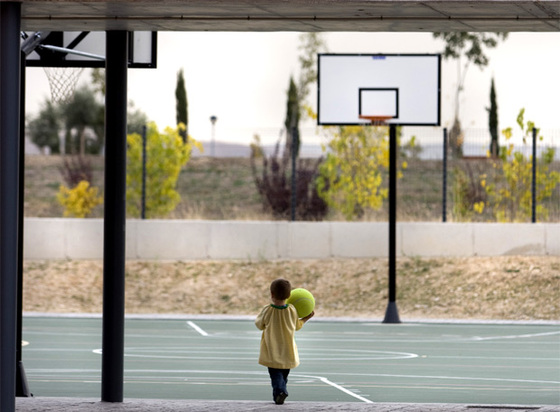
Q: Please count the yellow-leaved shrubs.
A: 4